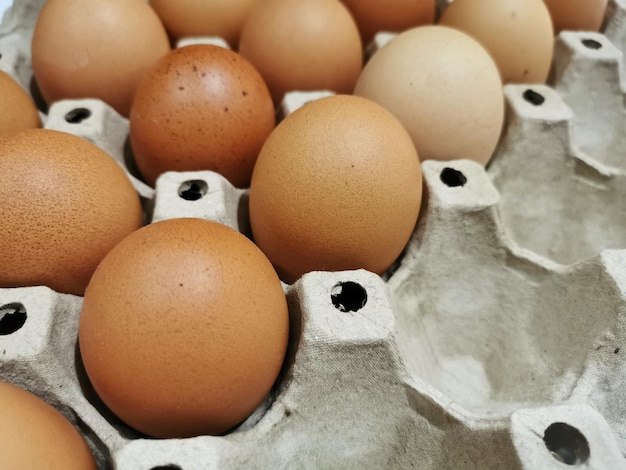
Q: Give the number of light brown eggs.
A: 2